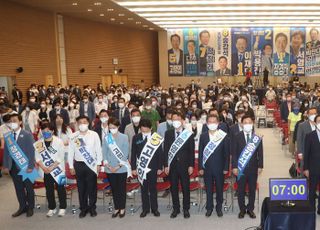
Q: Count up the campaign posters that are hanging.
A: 9